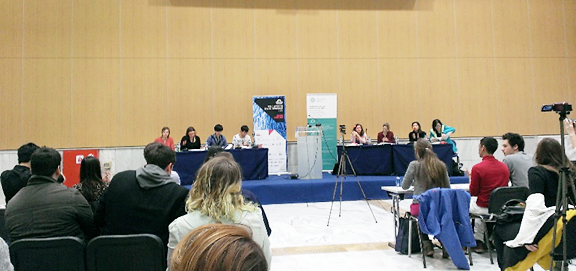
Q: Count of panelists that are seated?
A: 8